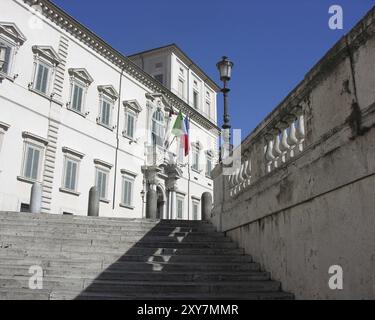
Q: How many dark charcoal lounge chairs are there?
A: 0